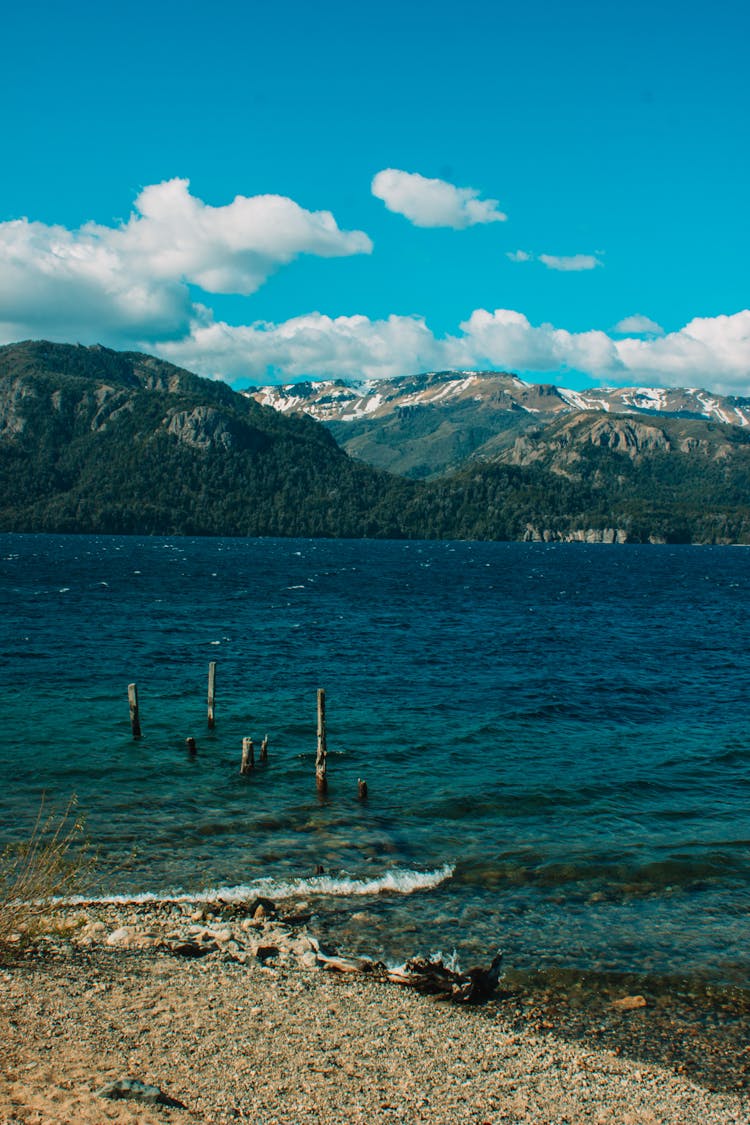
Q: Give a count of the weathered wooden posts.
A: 7